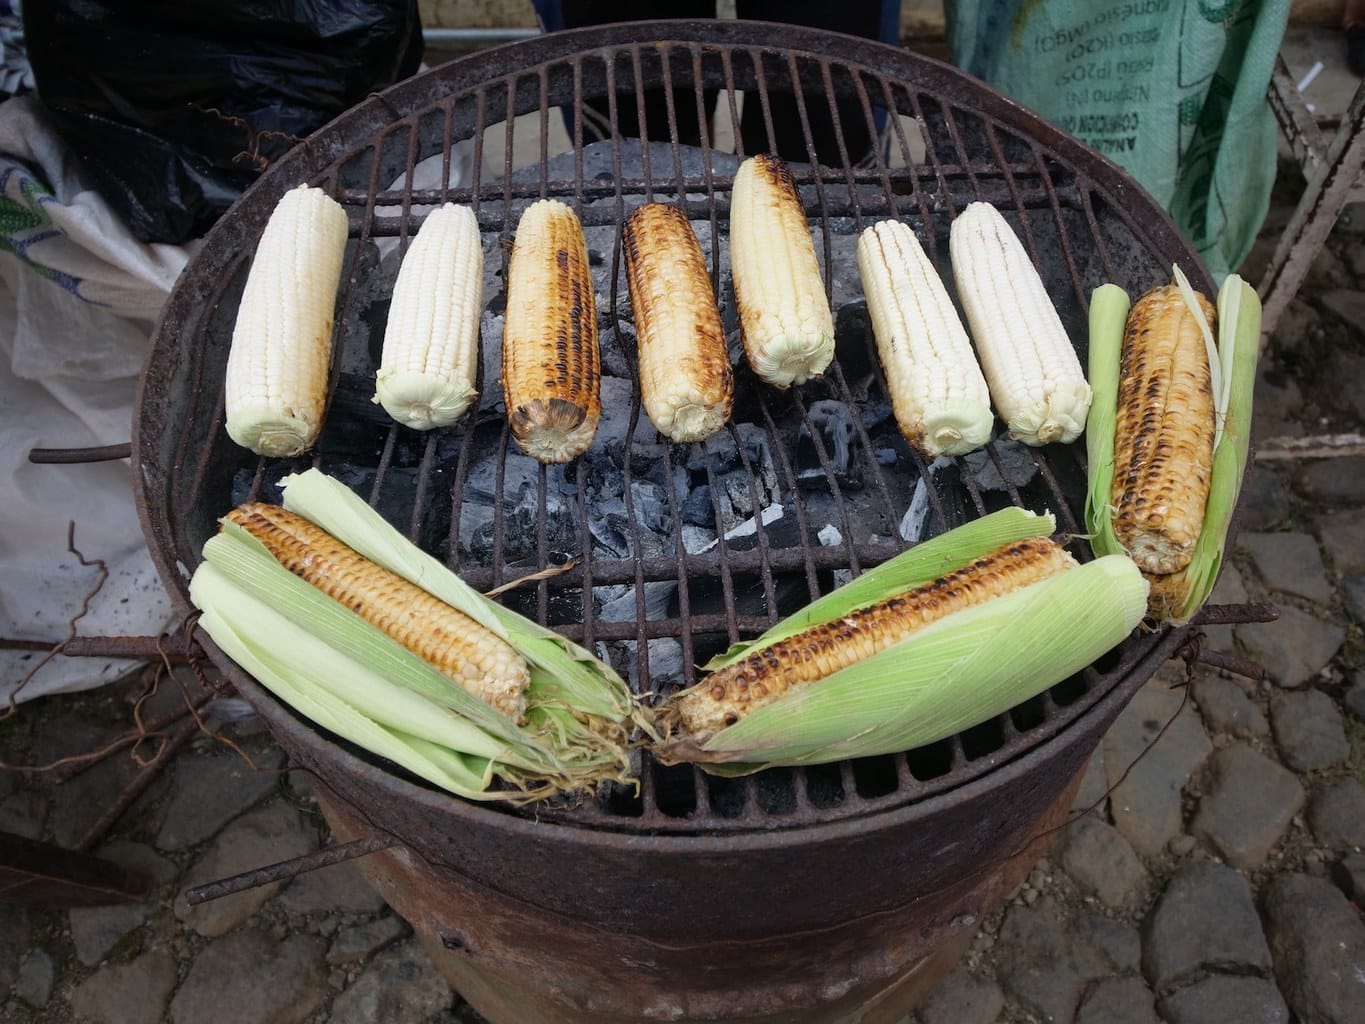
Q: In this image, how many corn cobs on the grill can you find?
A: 10